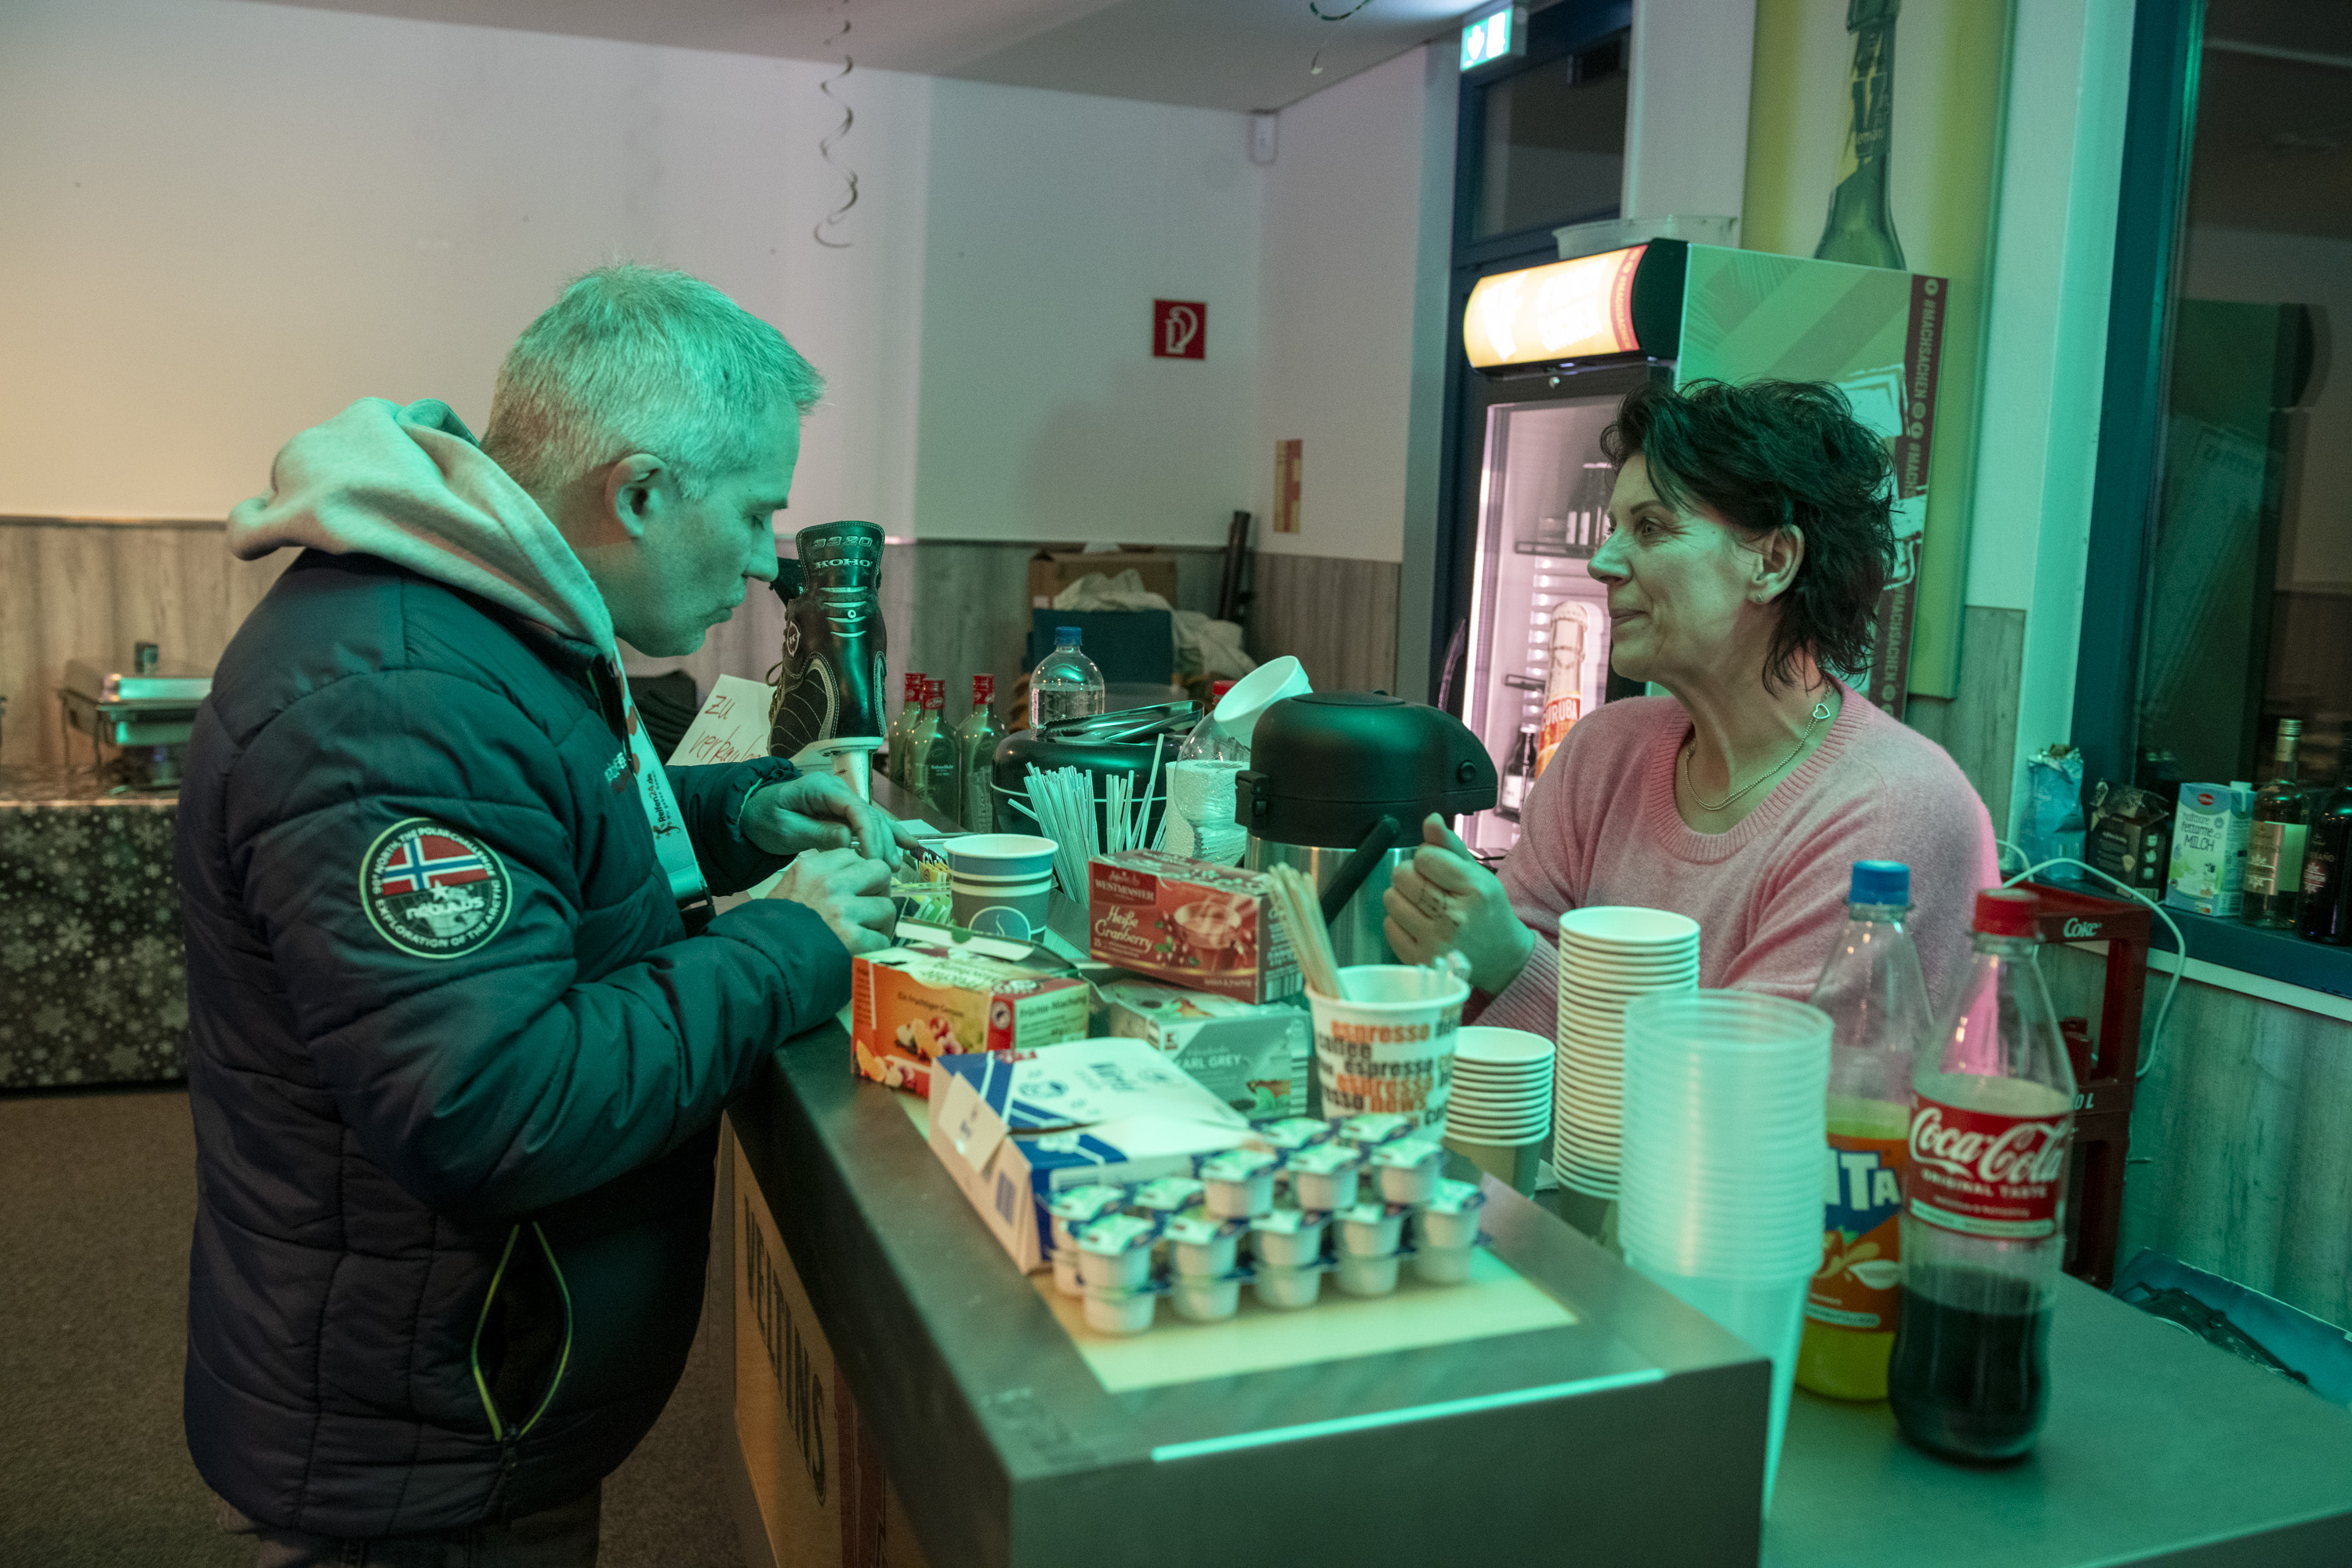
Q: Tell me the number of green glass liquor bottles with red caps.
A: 3